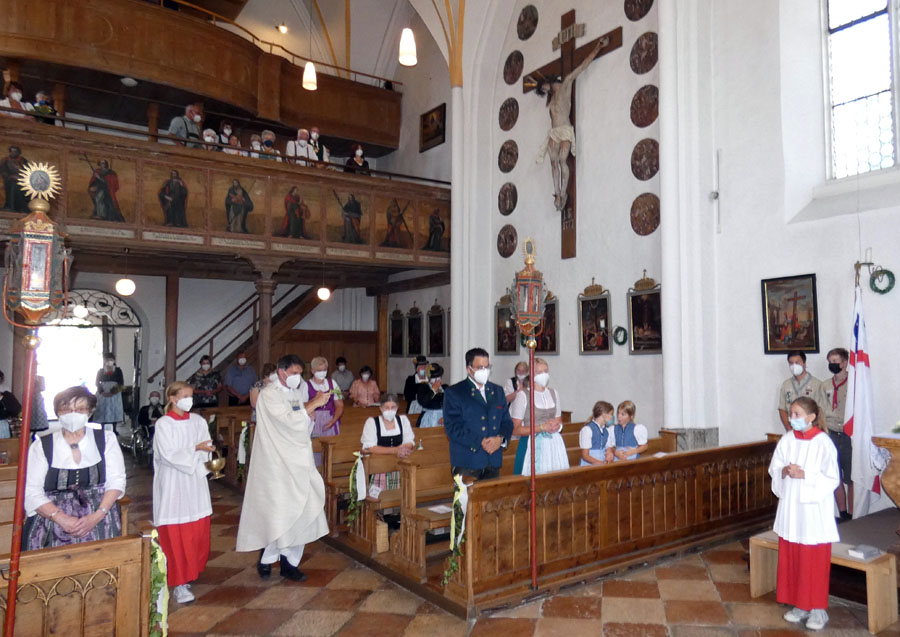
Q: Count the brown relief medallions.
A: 11